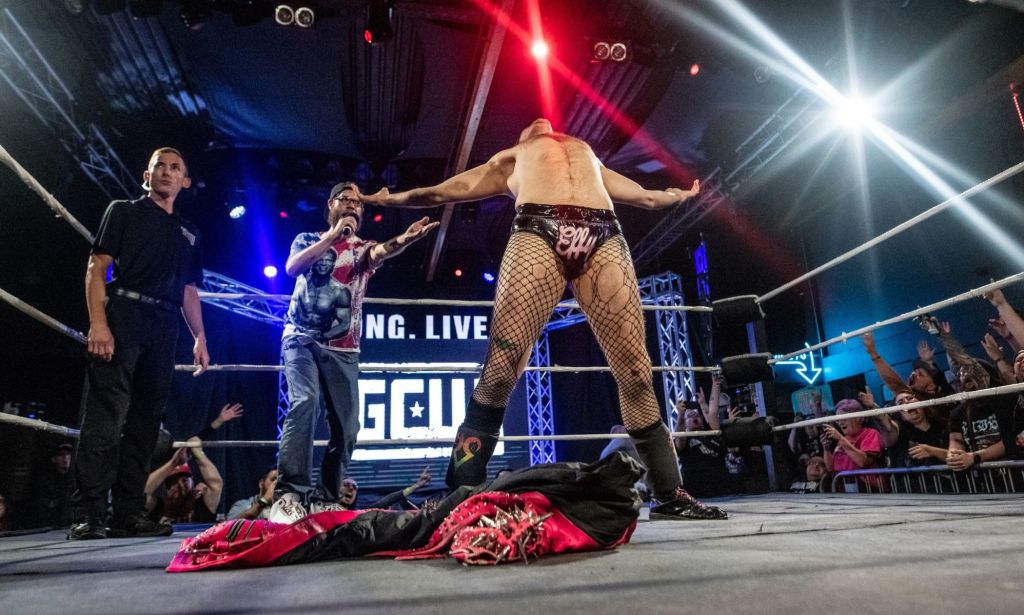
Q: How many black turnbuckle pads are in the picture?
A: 3